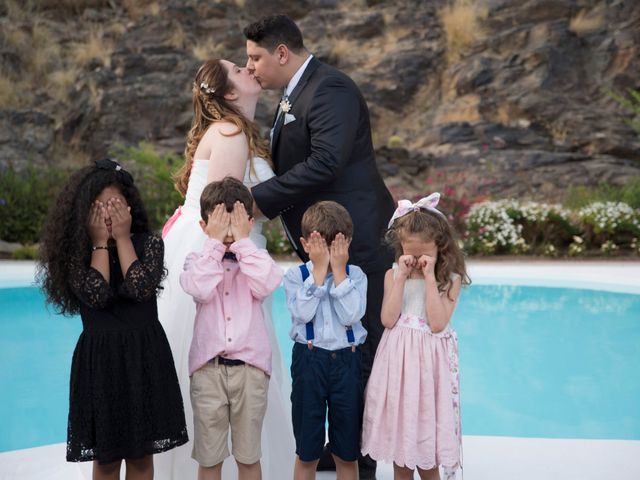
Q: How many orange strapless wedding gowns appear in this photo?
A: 0